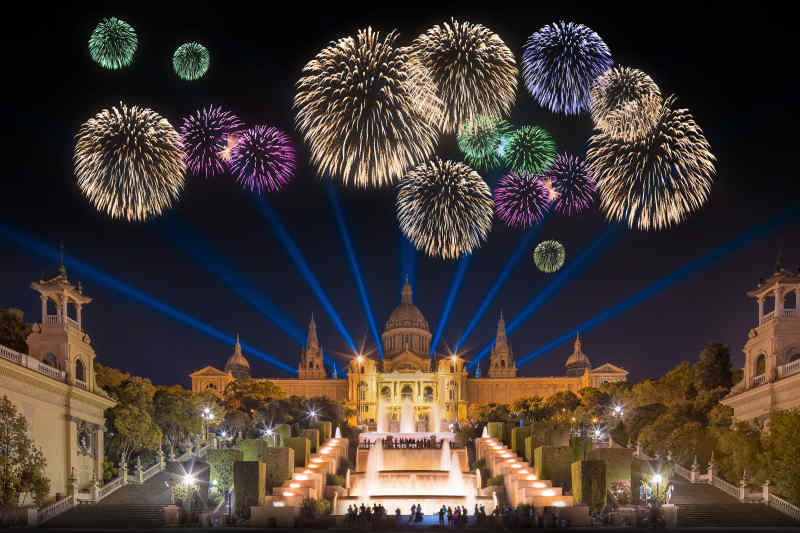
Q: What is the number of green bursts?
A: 5